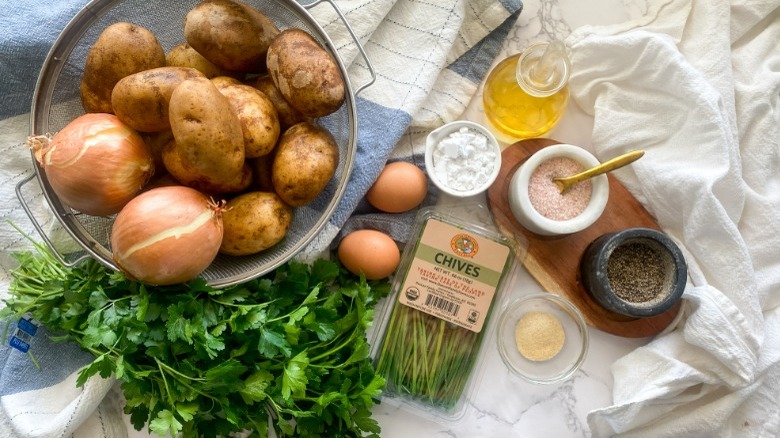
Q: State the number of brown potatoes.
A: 11